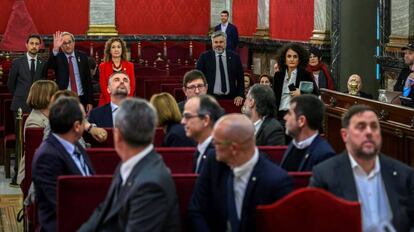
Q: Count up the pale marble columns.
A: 5